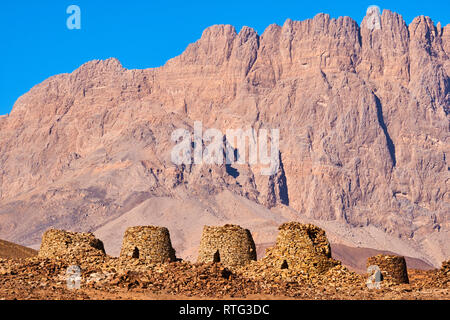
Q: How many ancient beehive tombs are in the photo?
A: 5